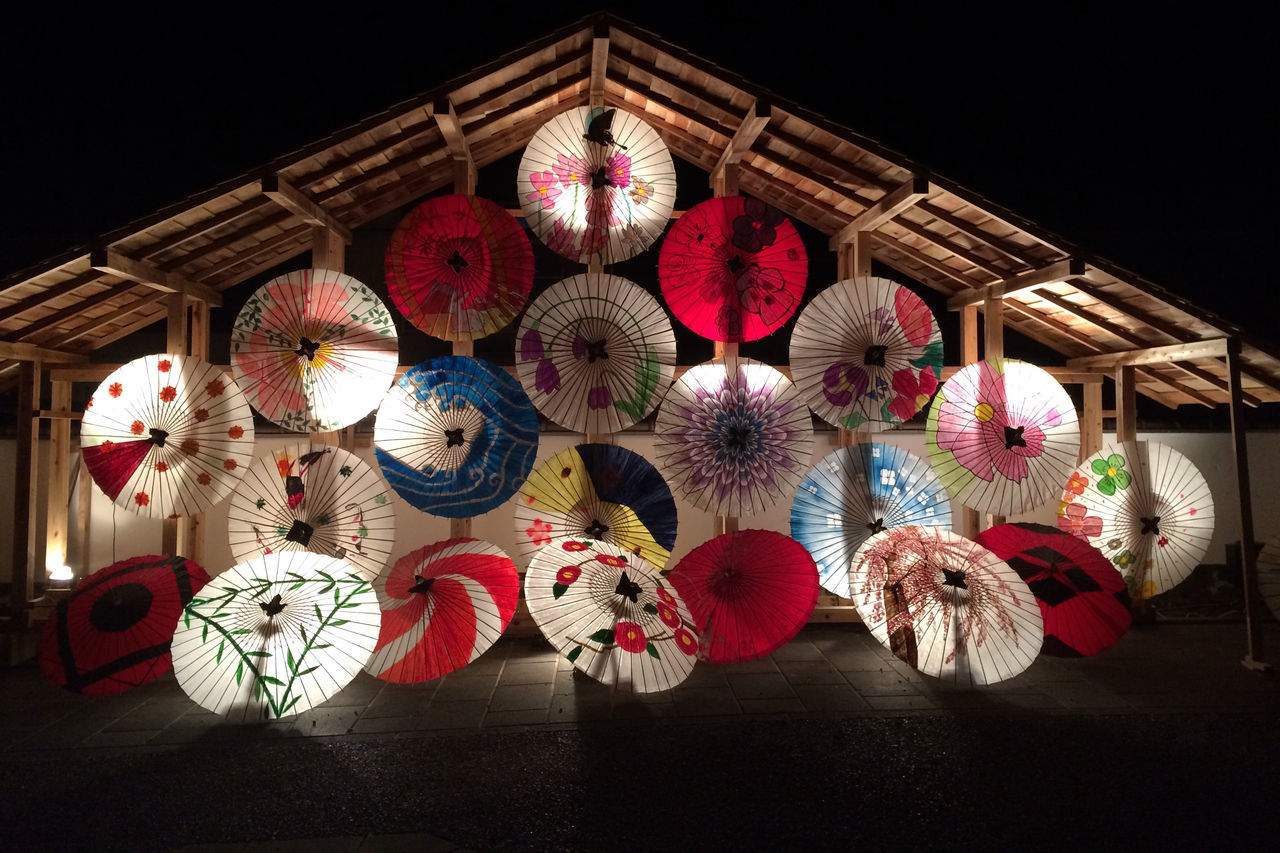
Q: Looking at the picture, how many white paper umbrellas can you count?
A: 12